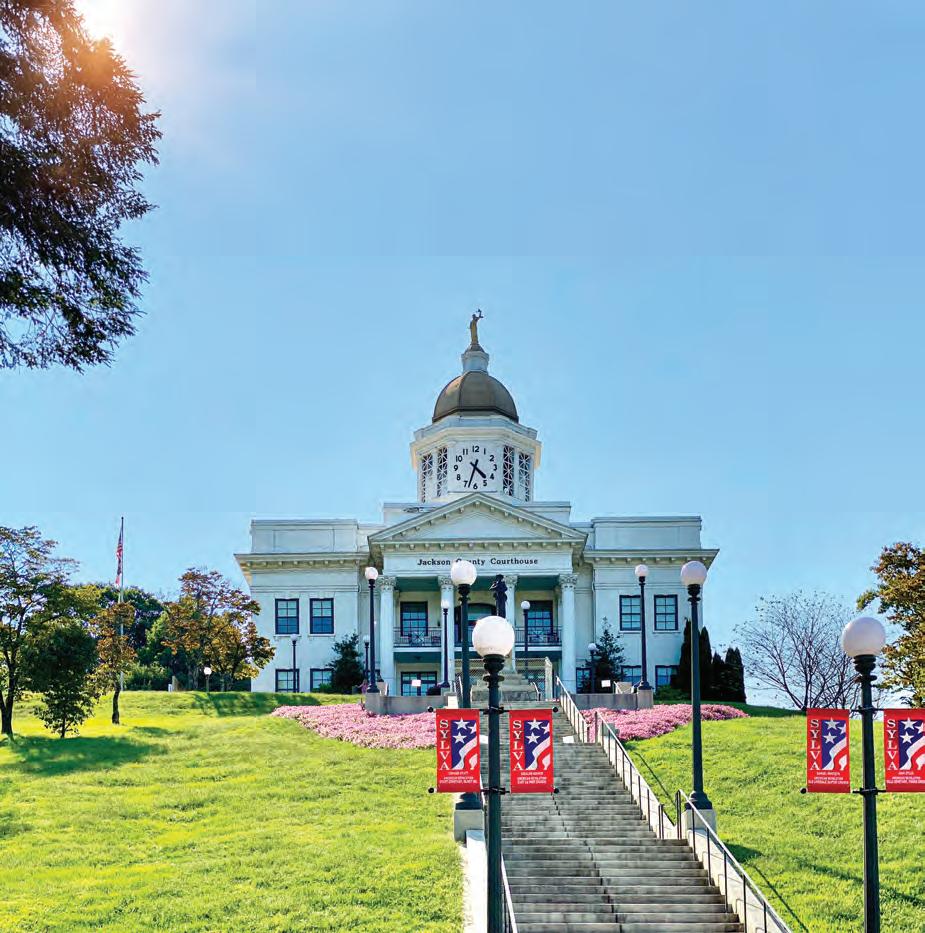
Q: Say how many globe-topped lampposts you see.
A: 12